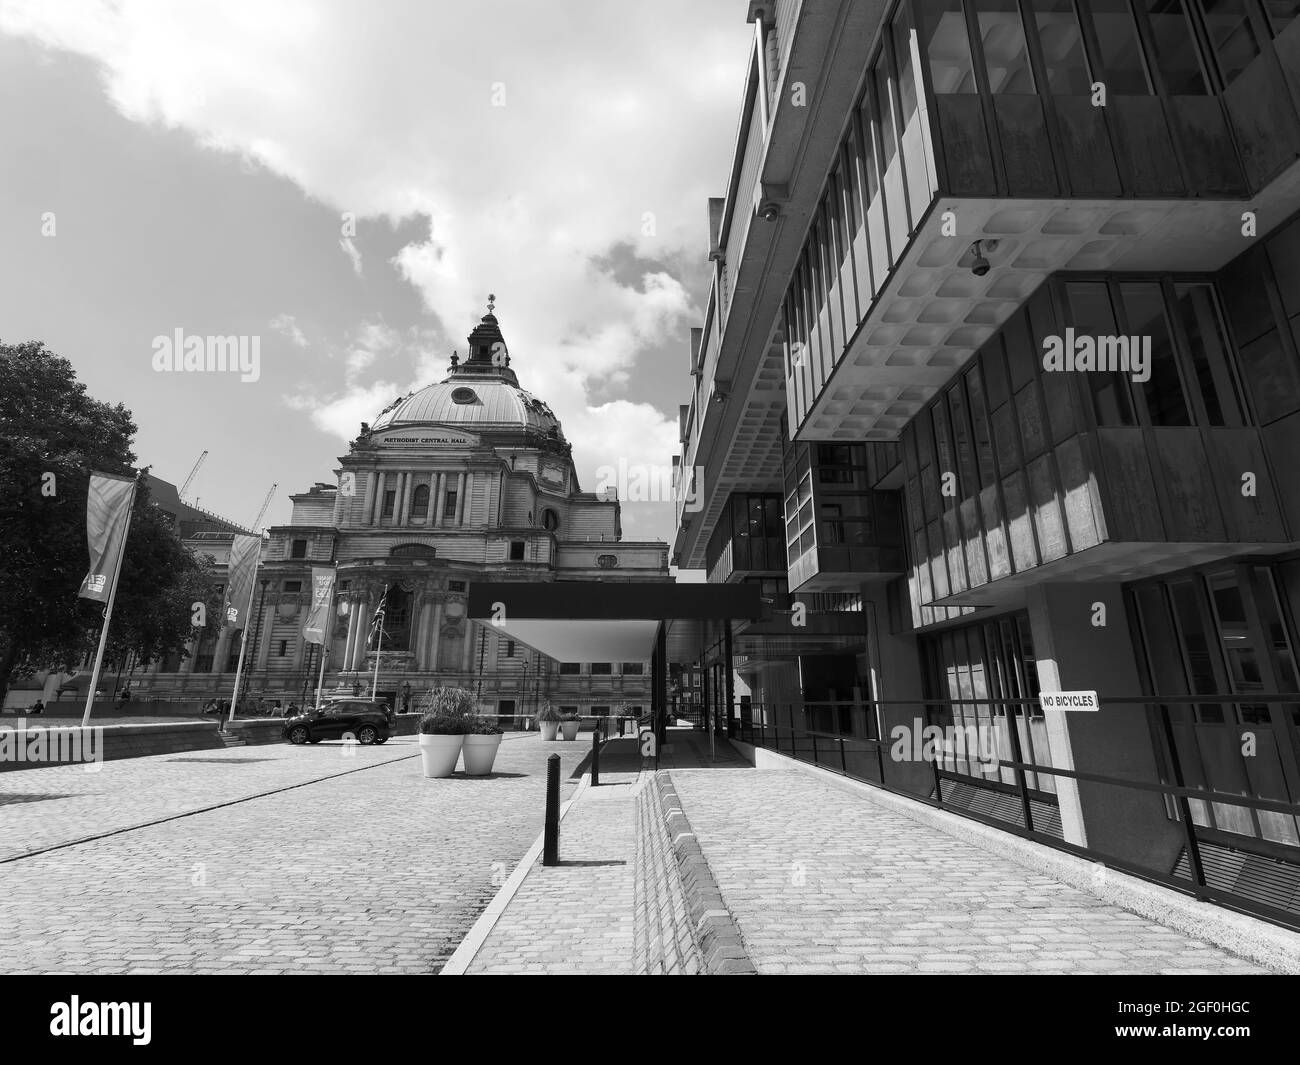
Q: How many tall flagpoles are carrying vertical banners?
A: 3